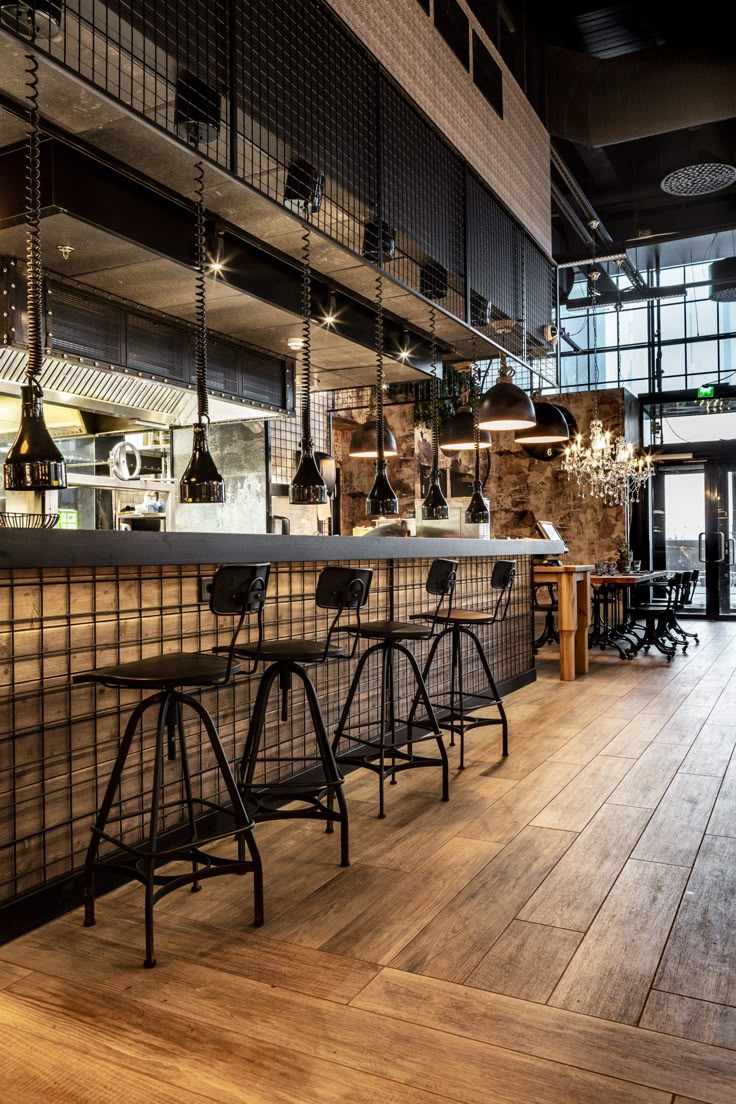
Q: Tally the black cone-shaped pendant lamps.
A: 6